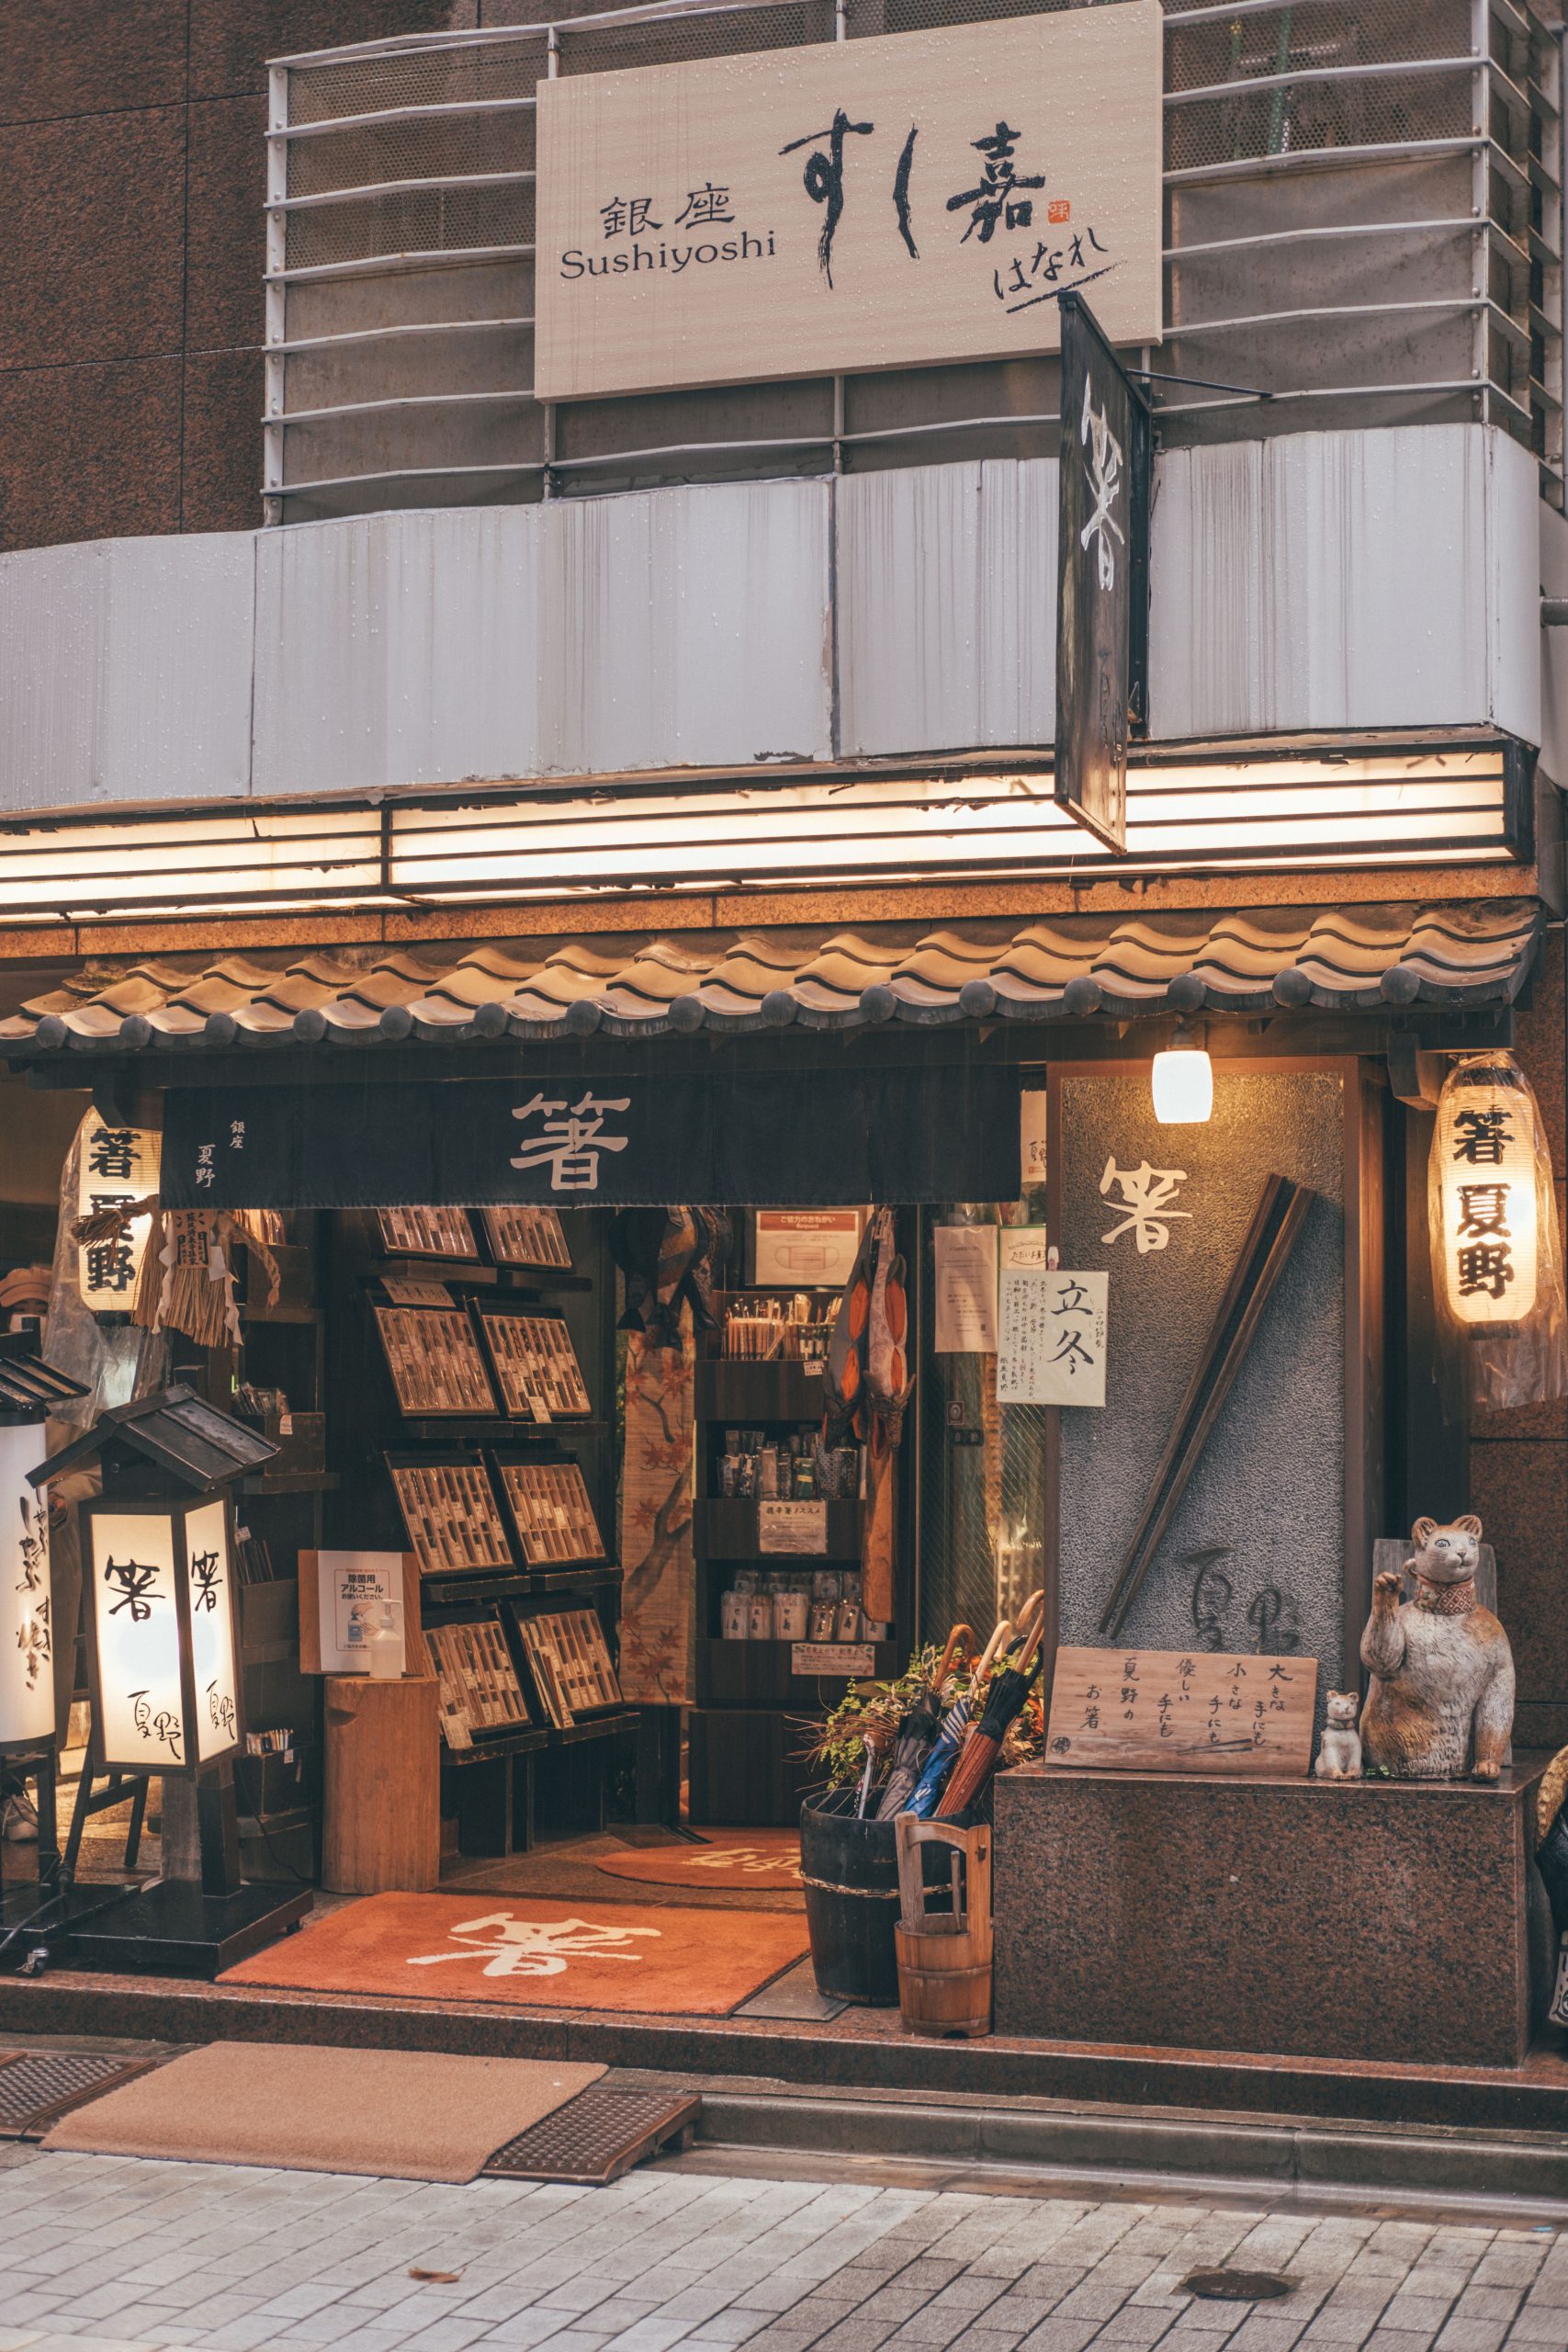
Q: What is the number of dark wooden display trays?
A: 8